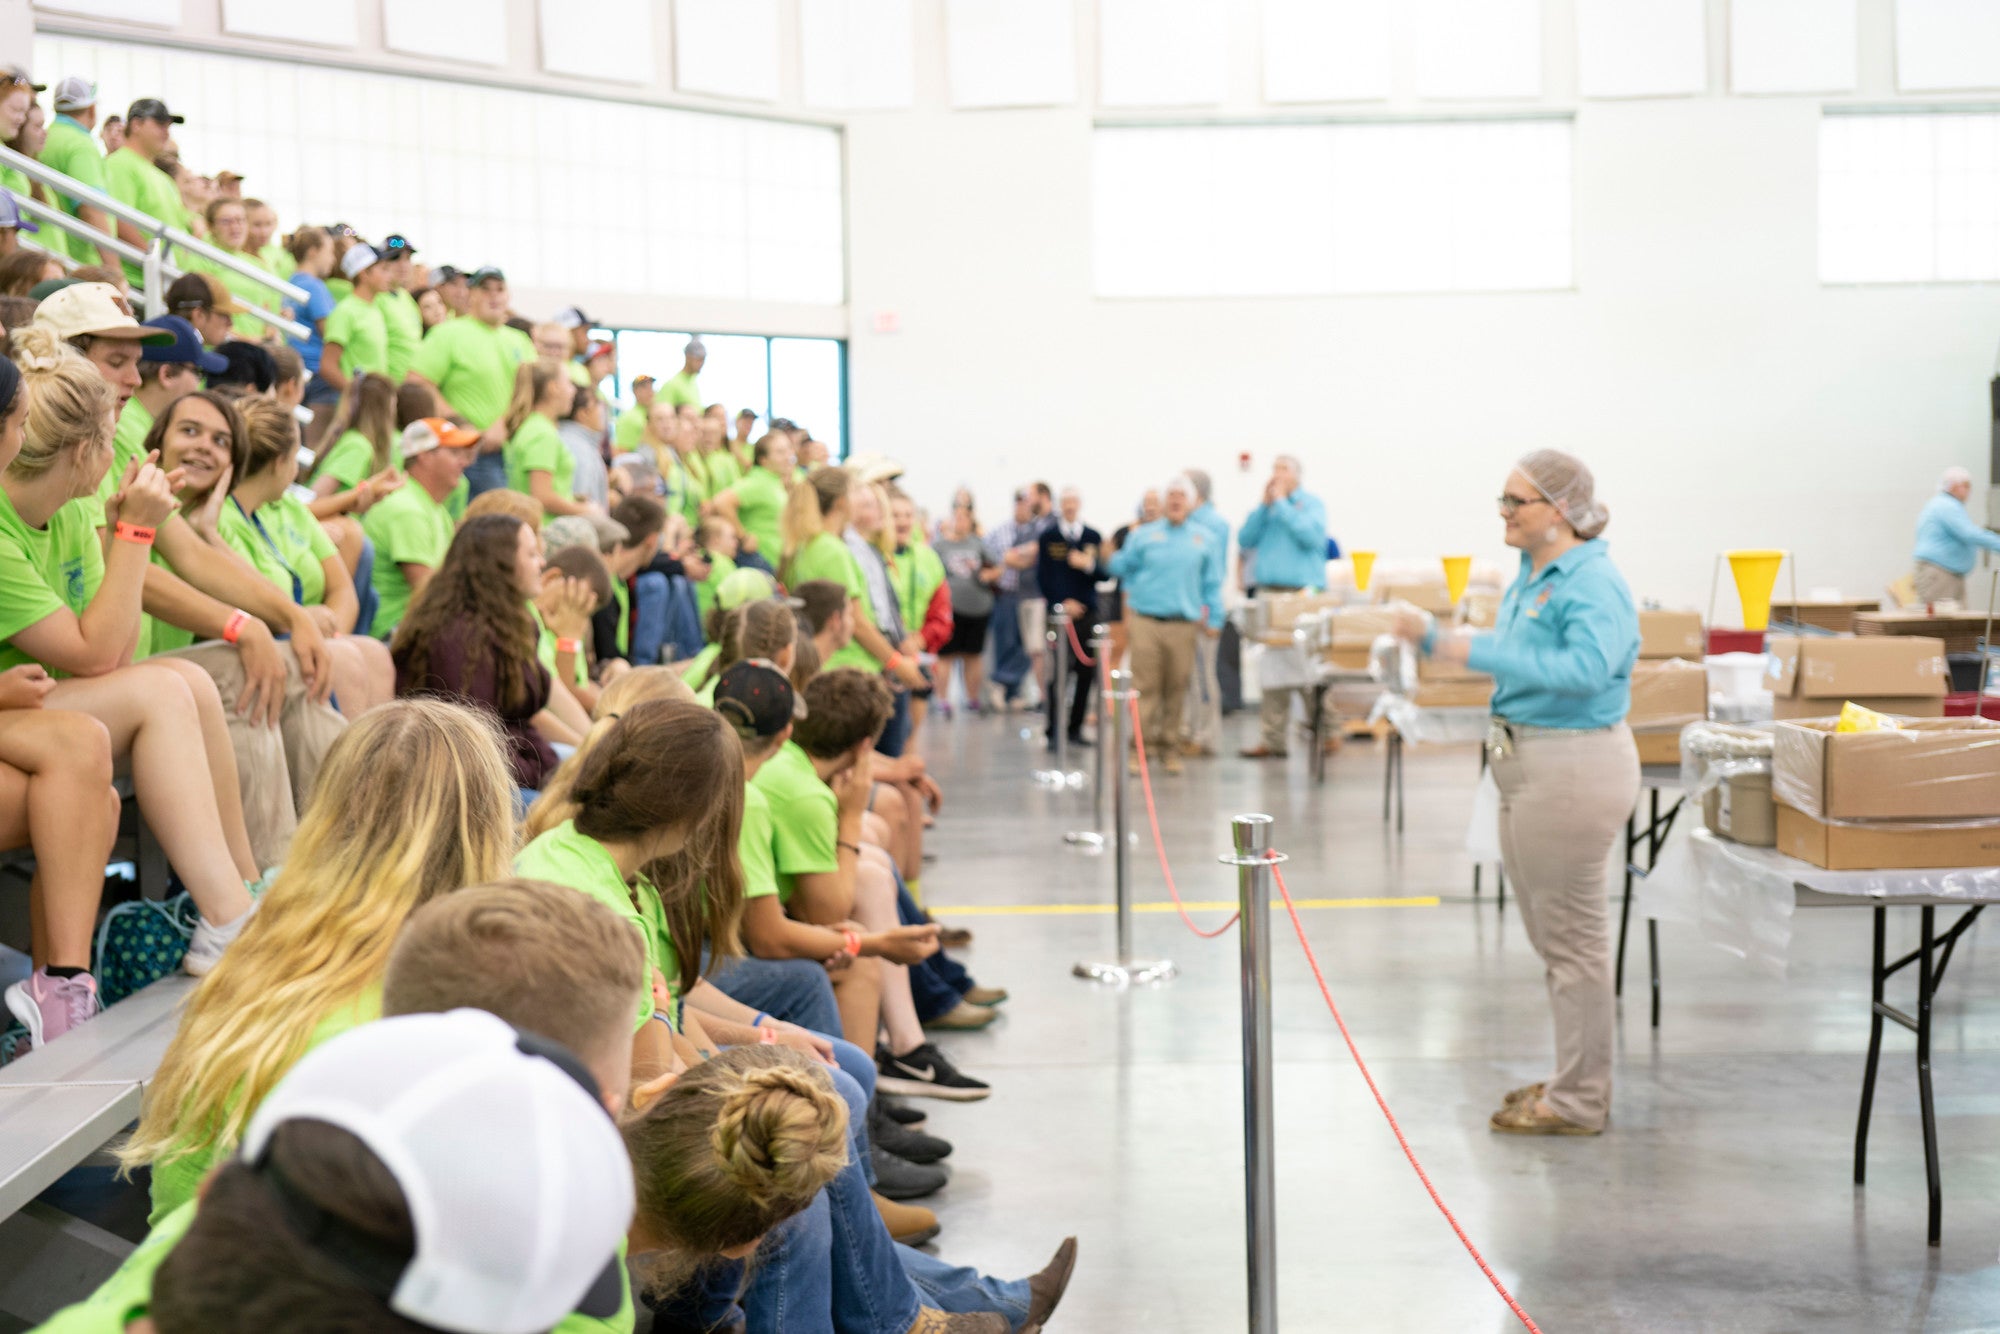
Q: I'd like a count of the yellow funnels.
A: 3